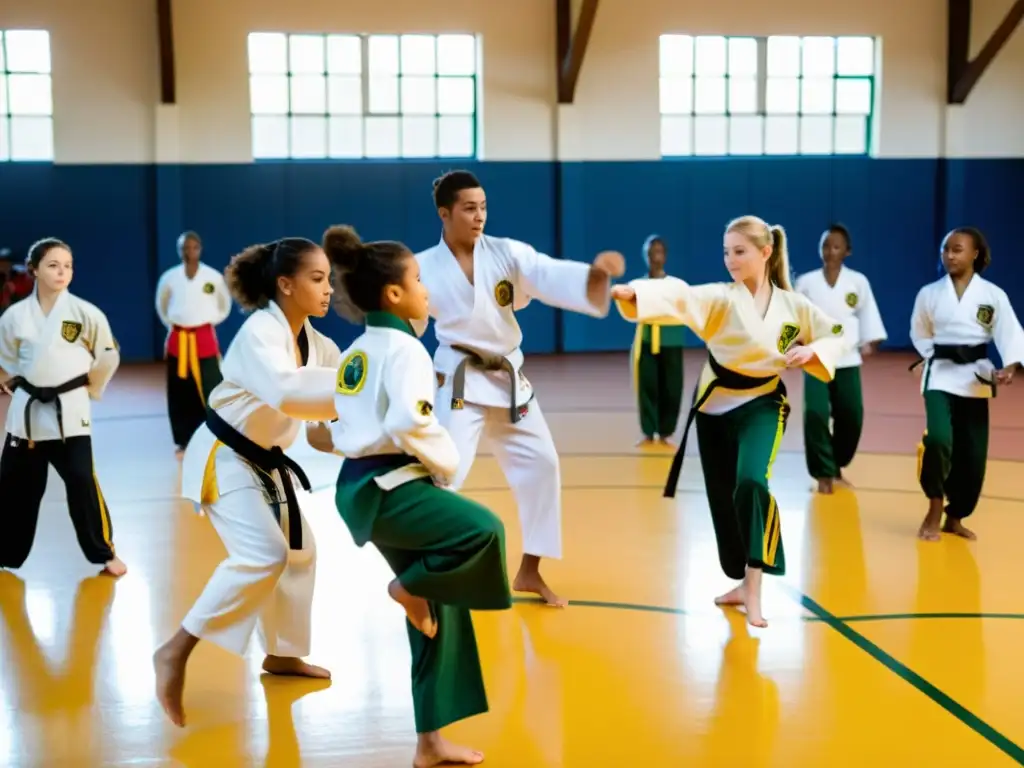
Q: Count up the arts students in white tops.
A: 9